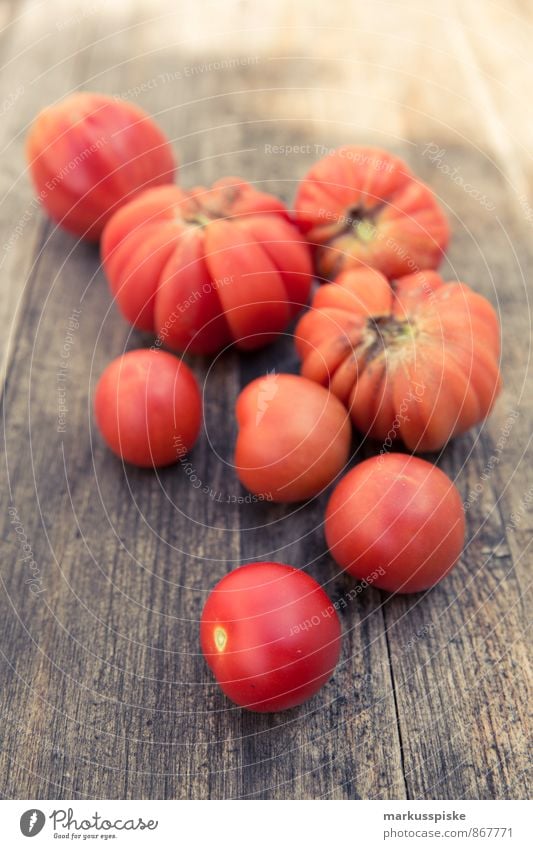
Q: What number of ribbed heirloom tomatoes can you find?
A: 4